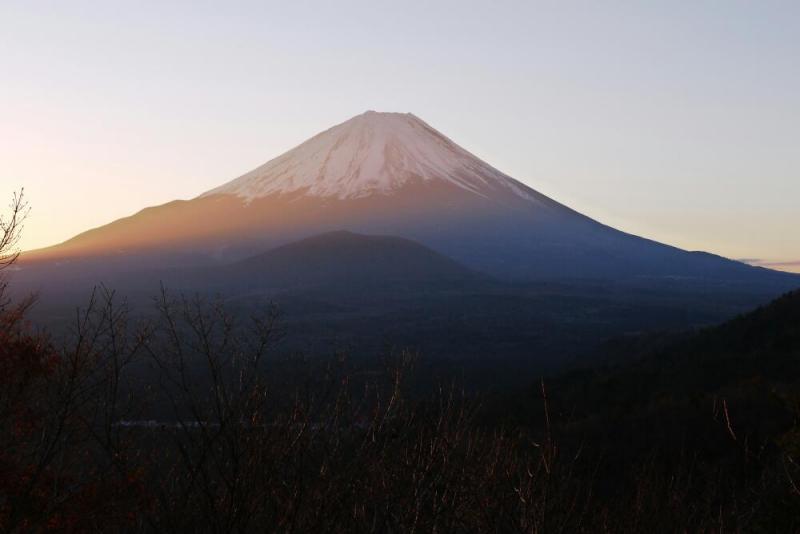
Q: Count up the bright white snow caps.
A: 1